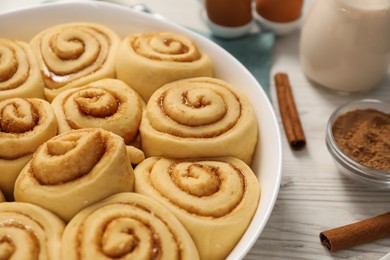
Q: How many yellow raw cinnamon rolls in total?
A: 10